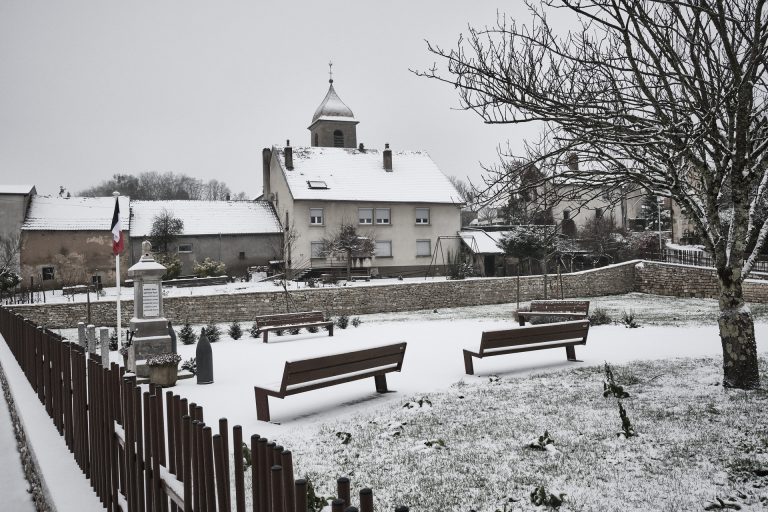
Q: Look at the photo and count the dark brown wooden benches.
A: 4